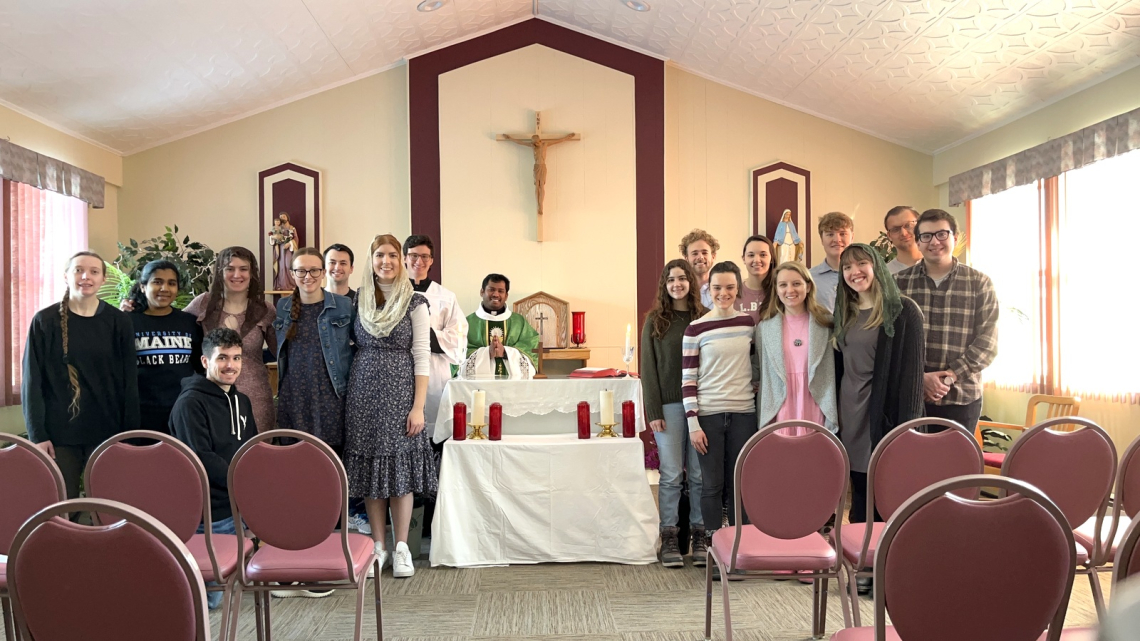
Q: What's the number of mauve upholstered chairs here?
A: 10